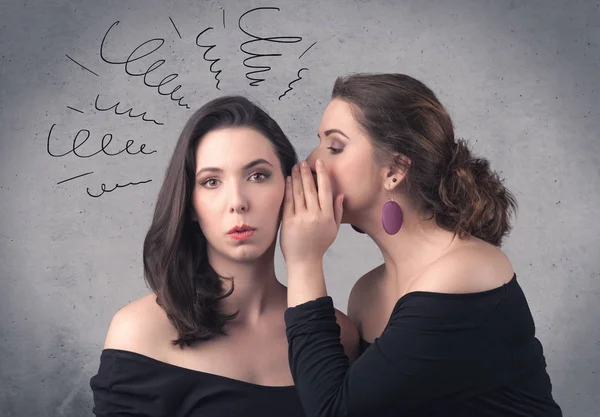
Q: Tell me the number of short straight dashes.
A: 6